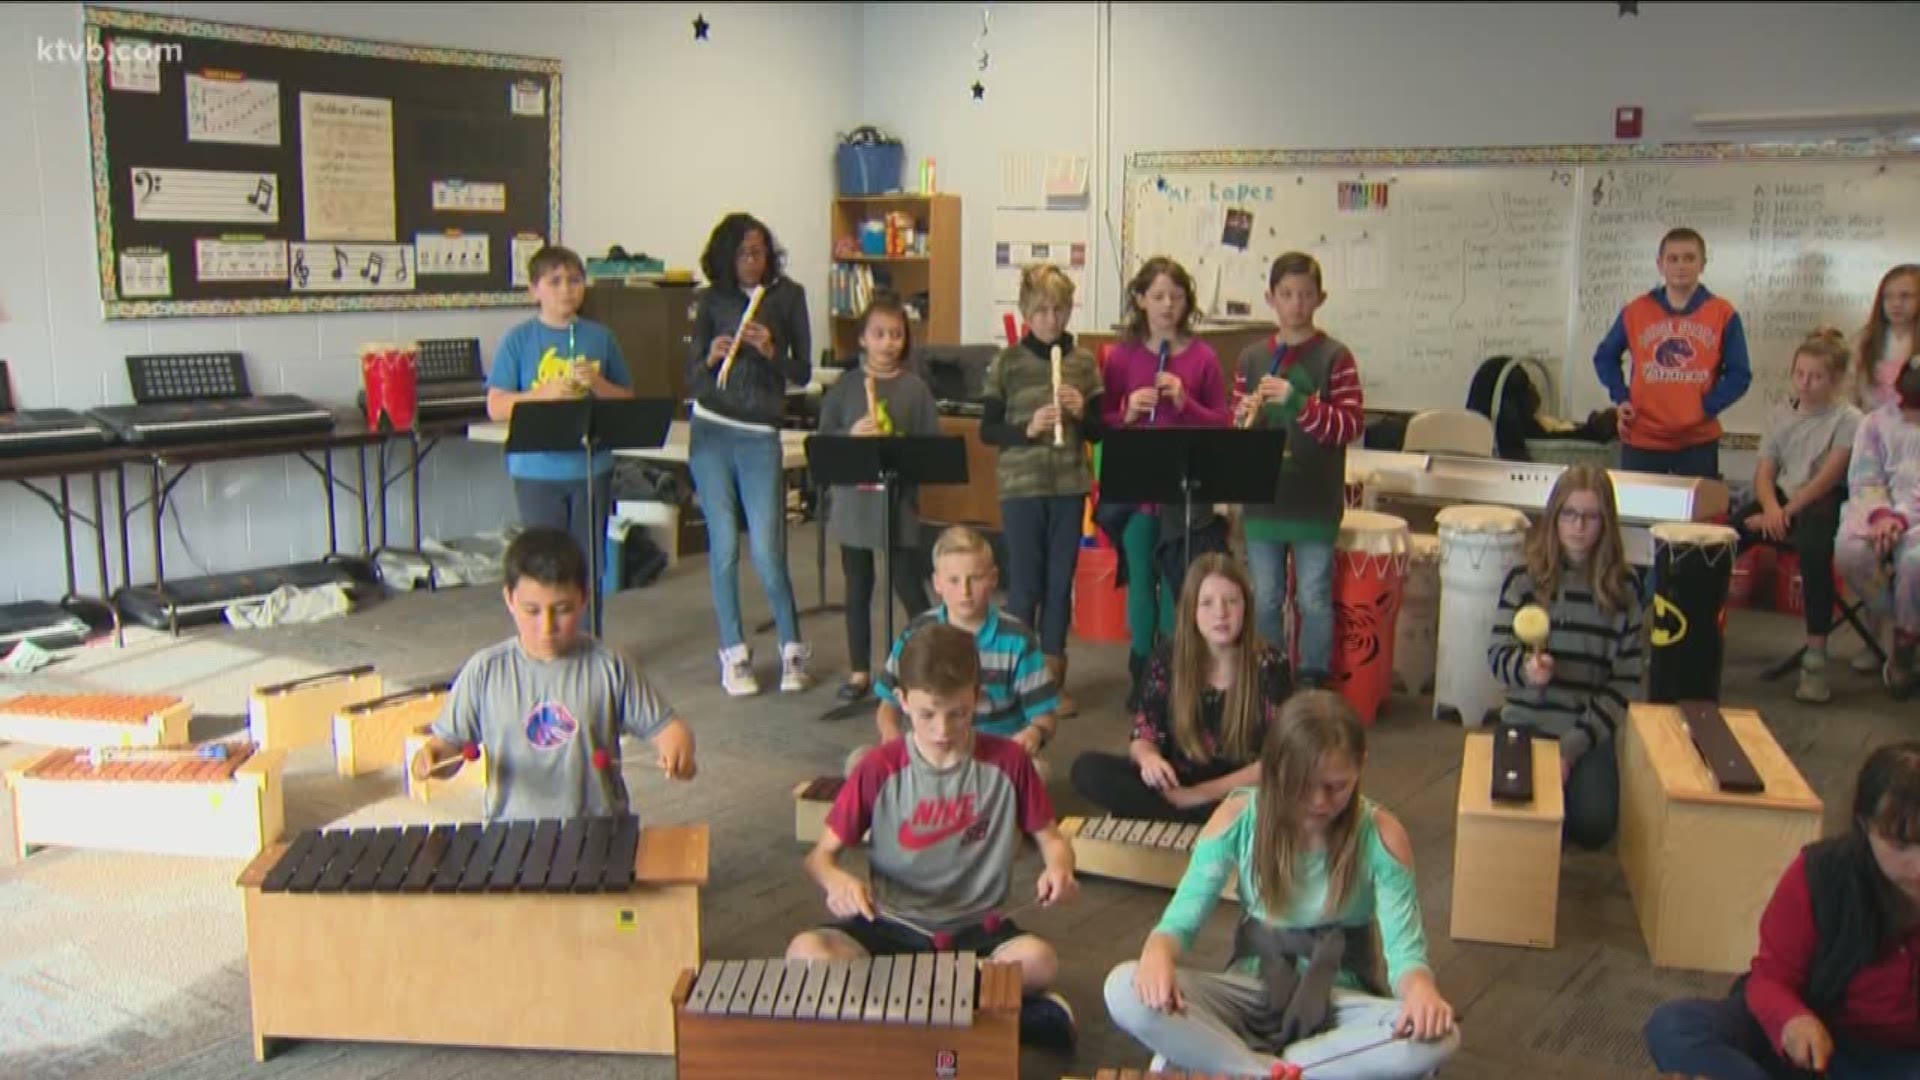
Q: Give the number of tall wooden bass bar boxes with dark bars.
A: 2